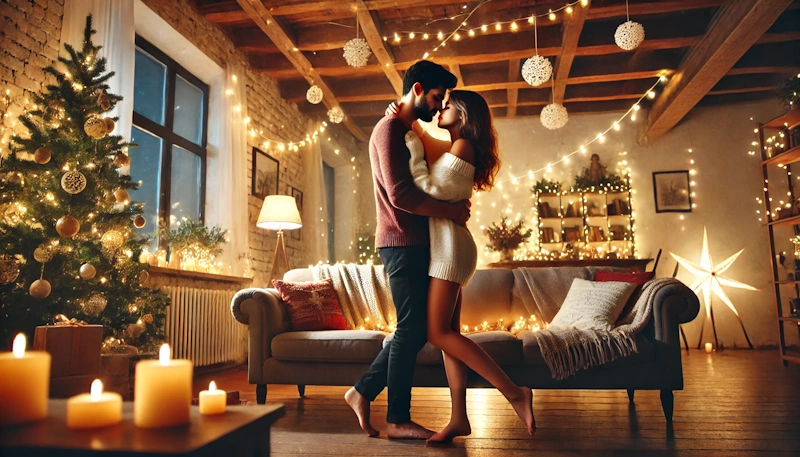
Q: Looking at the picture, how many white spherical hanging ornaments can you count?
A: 6